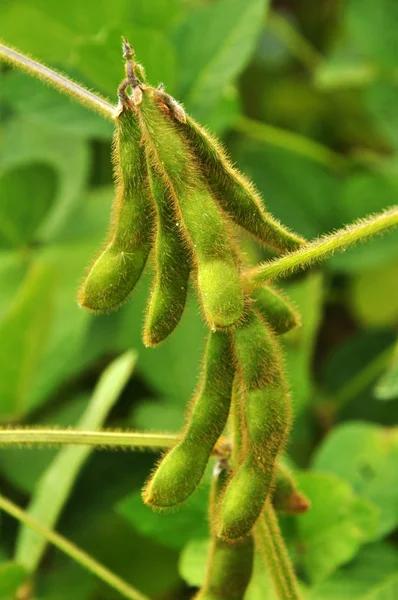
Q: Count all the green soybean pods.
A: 9